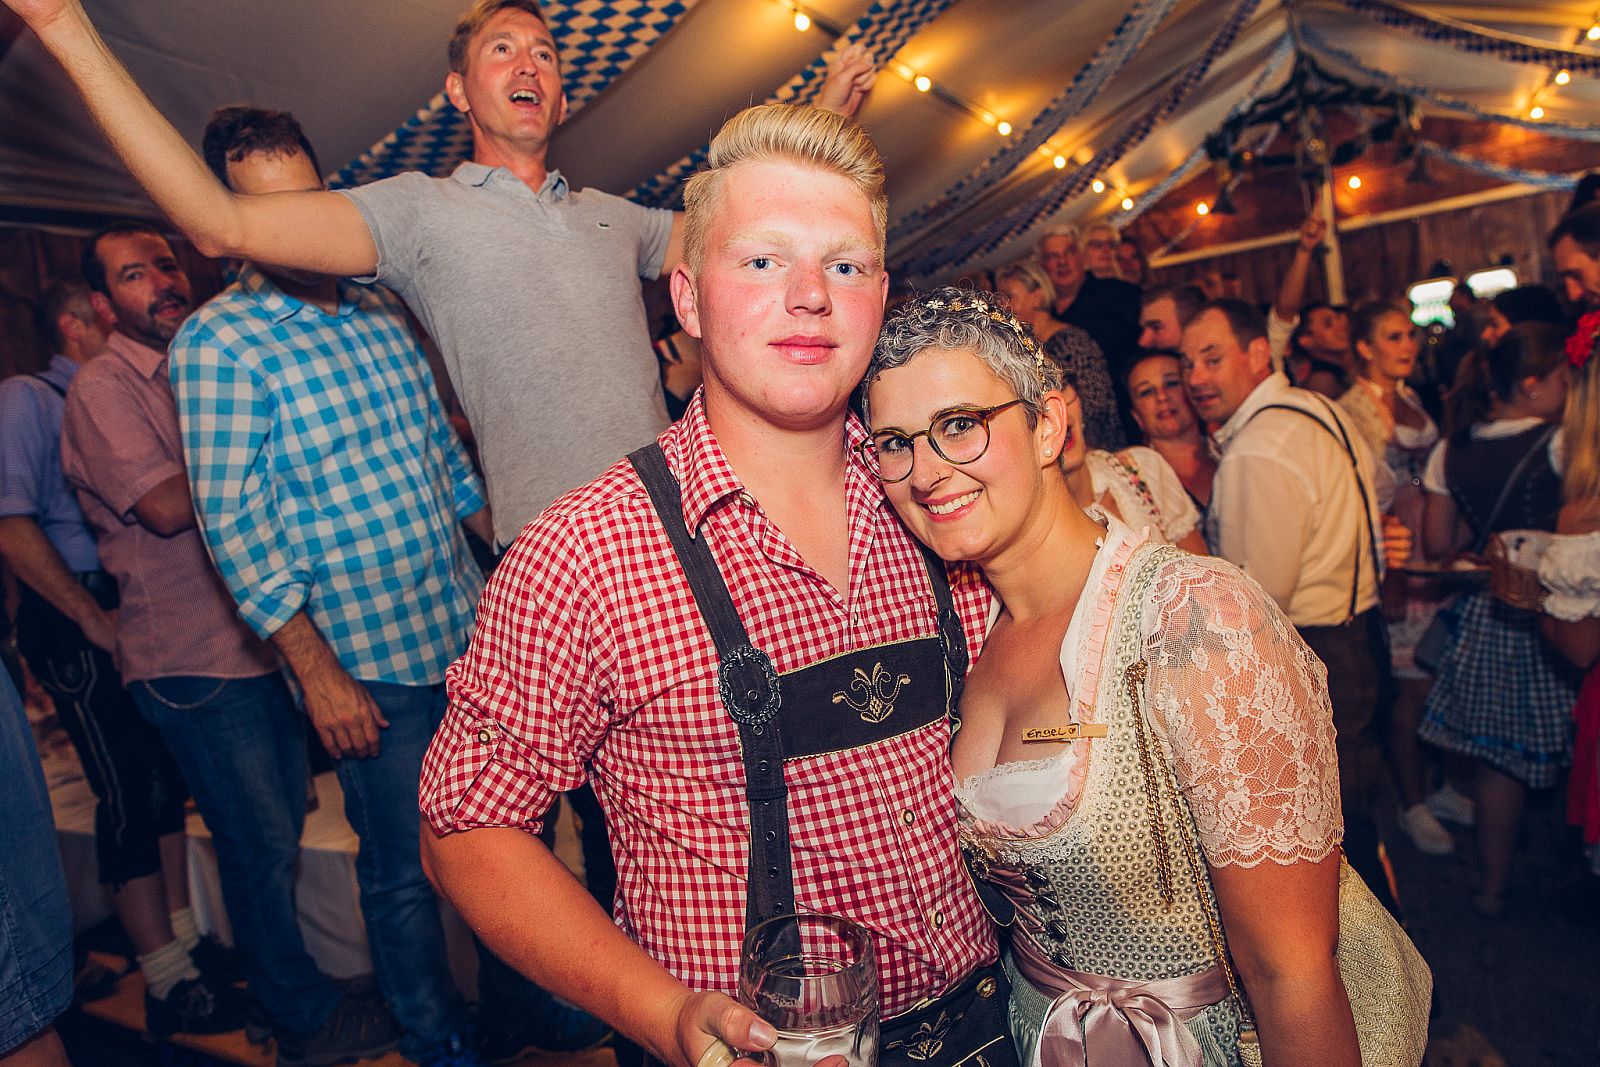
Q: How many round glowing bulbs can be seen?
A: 11